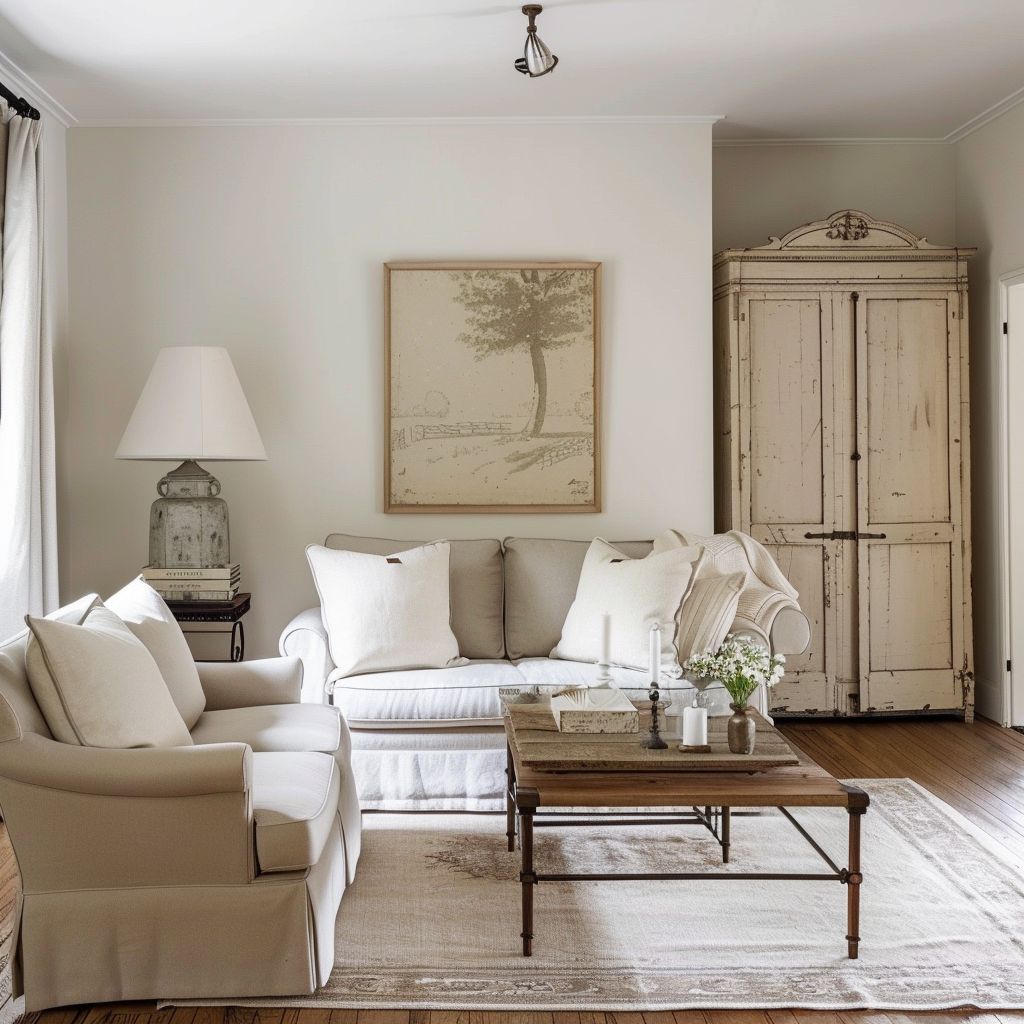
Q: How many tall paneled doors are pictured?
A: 2